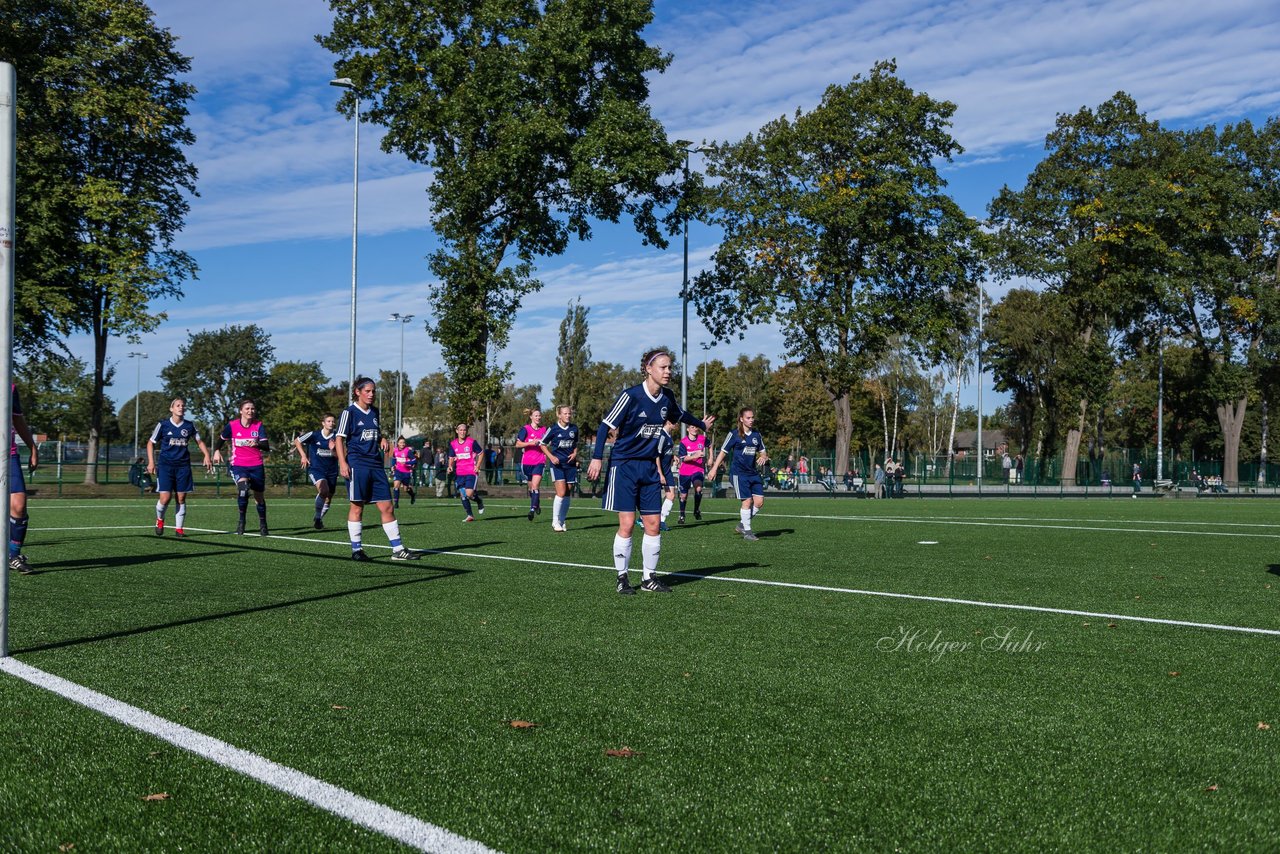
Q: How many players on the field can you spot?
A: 13